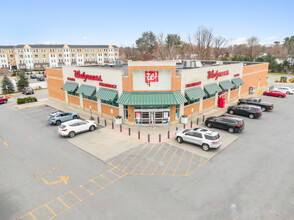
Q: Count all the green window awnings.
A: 7